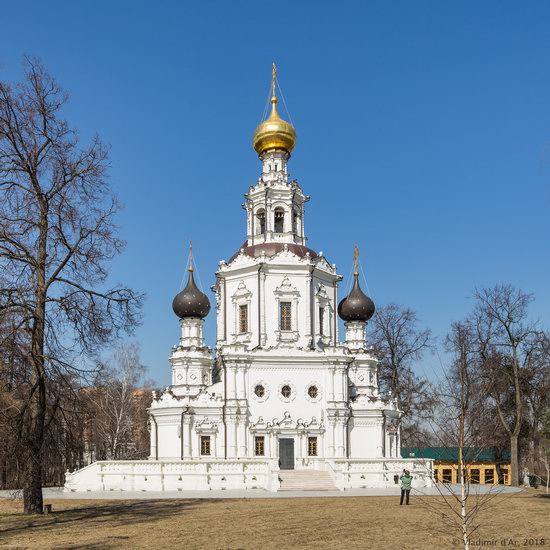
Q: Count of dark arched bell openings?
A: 3